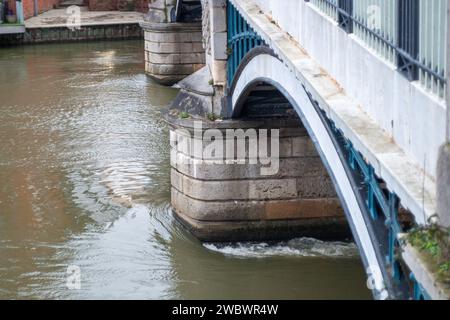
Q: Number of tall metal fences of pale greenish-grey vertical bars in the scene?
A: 1